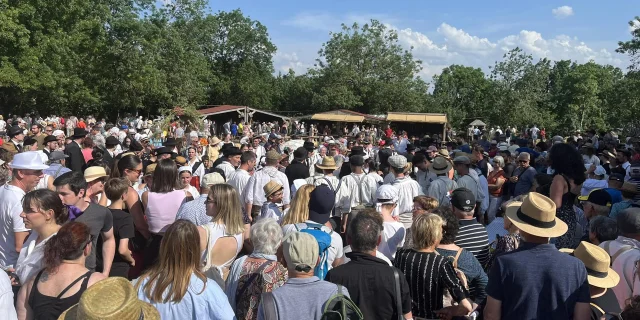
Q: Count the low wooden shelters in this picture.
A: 3